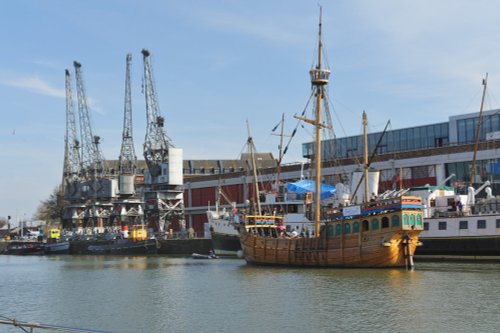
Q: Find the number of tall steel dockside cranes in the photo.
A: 4